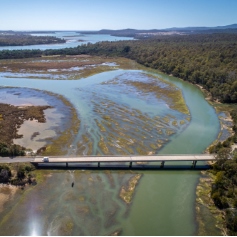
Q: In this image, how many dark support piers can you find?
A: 5